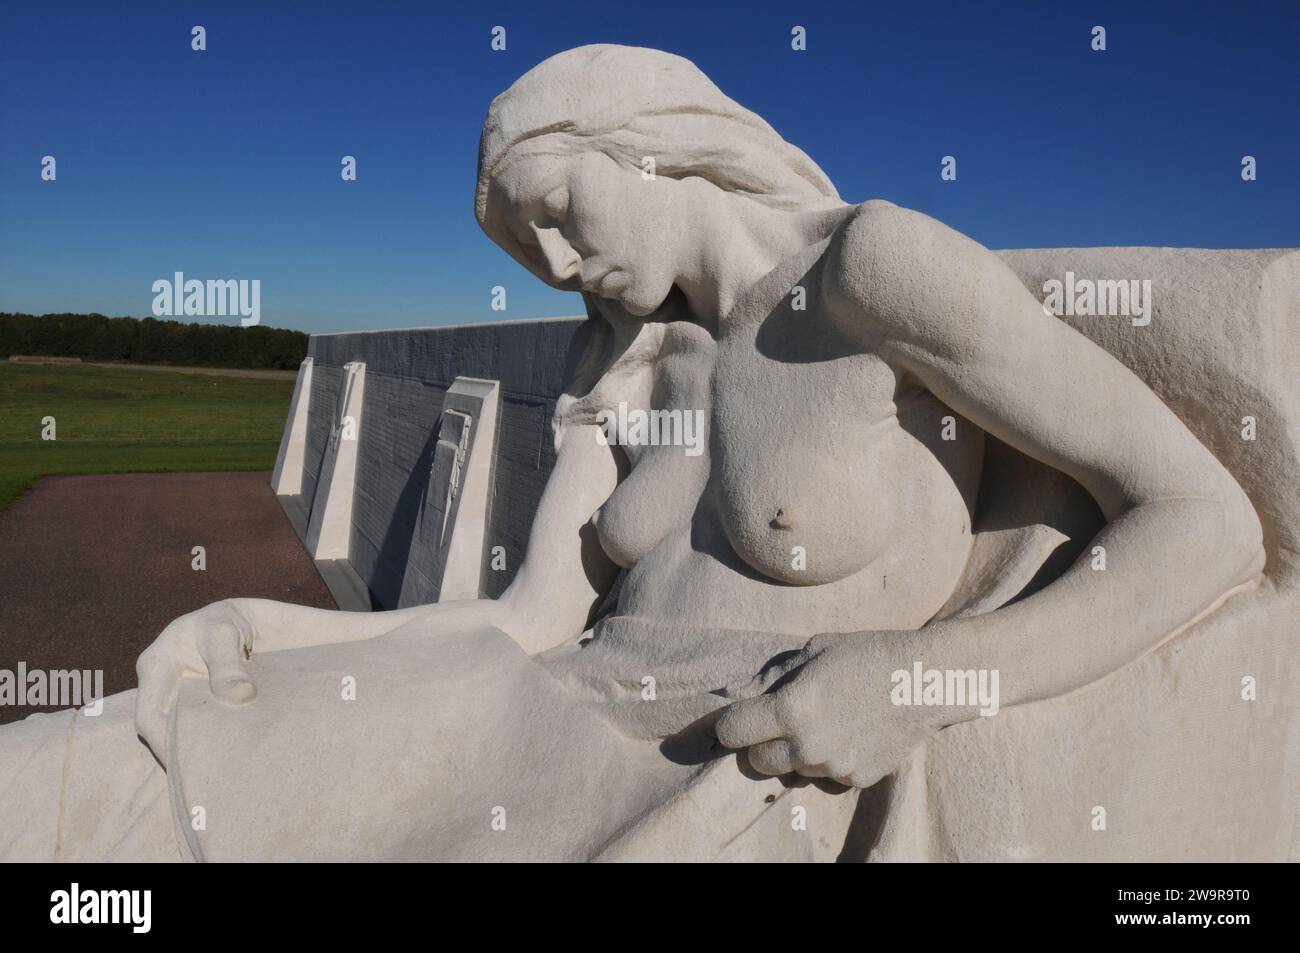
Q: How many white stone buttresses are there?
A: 3